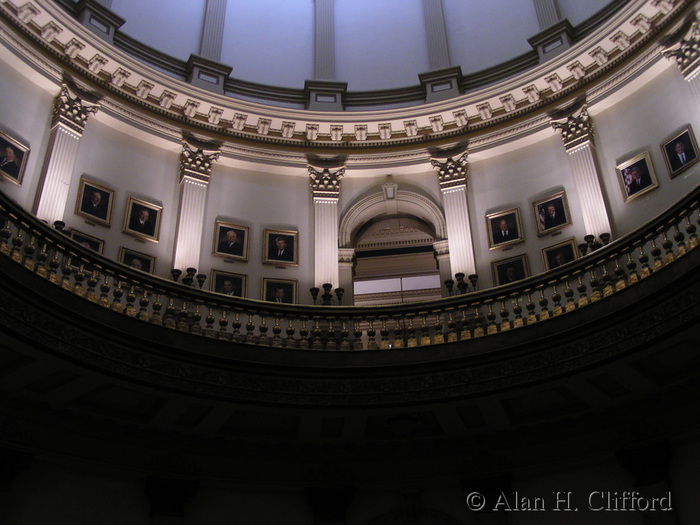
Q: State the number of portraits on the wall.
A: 15